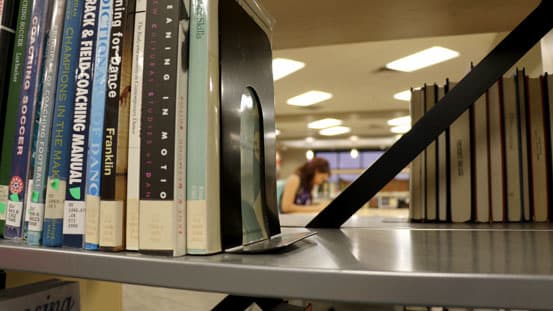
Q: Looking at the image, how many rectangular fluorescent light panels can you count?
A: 8